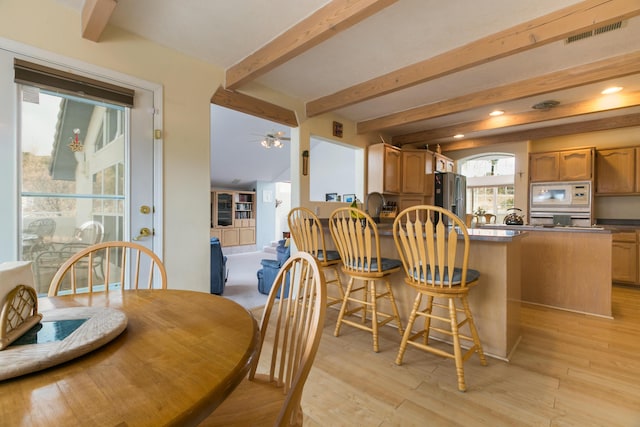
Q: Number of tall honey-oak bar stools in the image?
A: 3